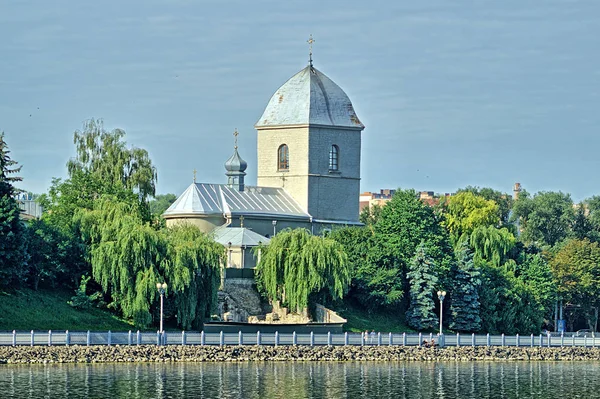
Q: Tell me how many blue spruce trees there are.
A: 2